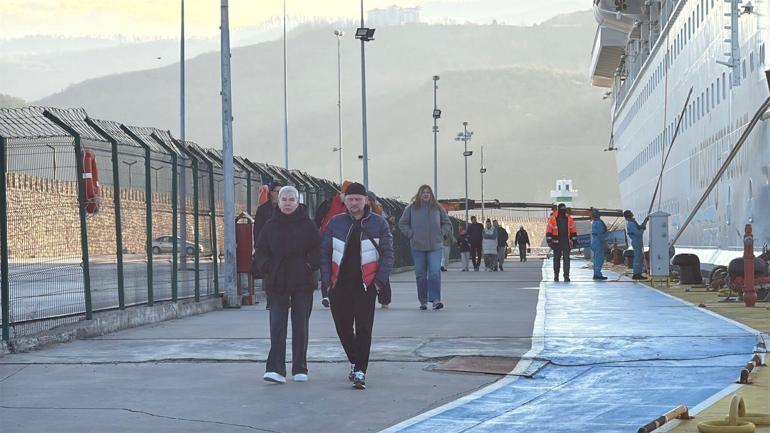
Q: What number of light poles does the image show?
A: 8